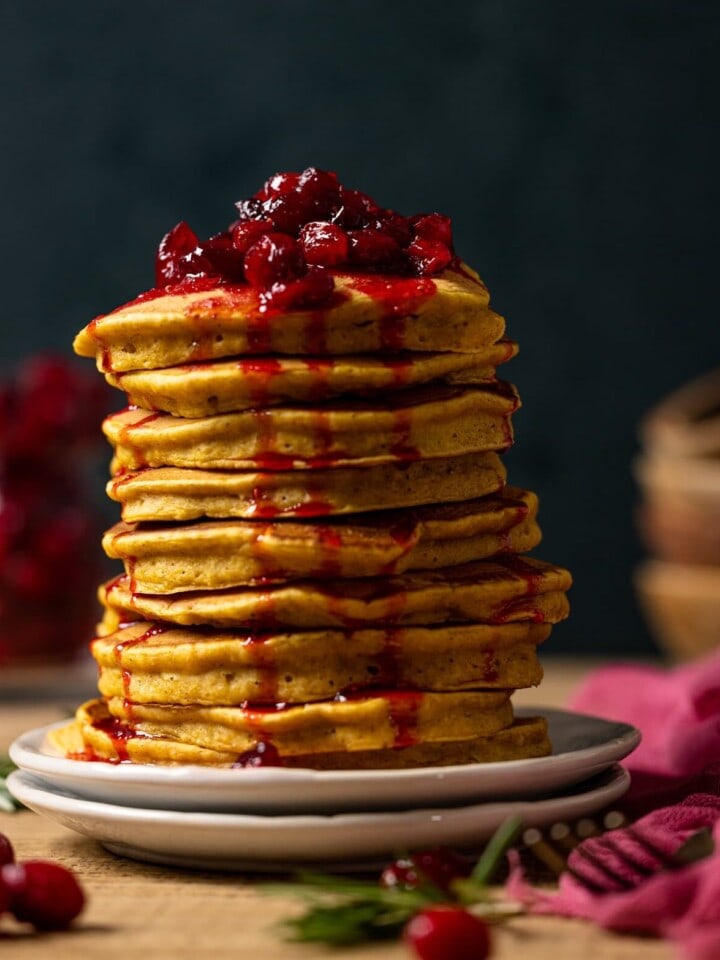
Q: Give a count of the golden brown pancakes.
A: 9